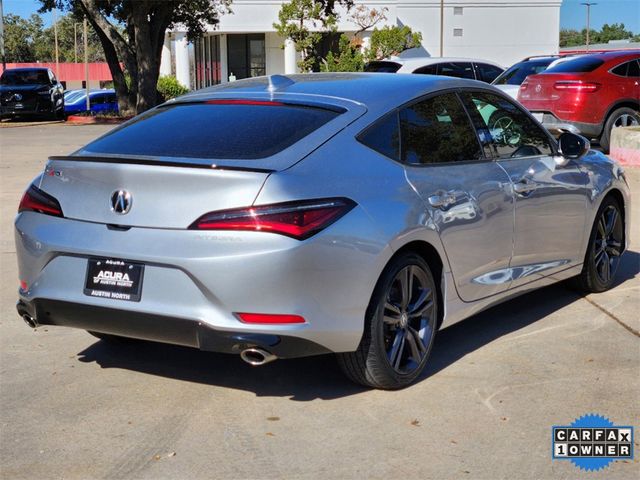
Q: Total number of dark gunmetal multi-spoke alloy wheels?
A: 2